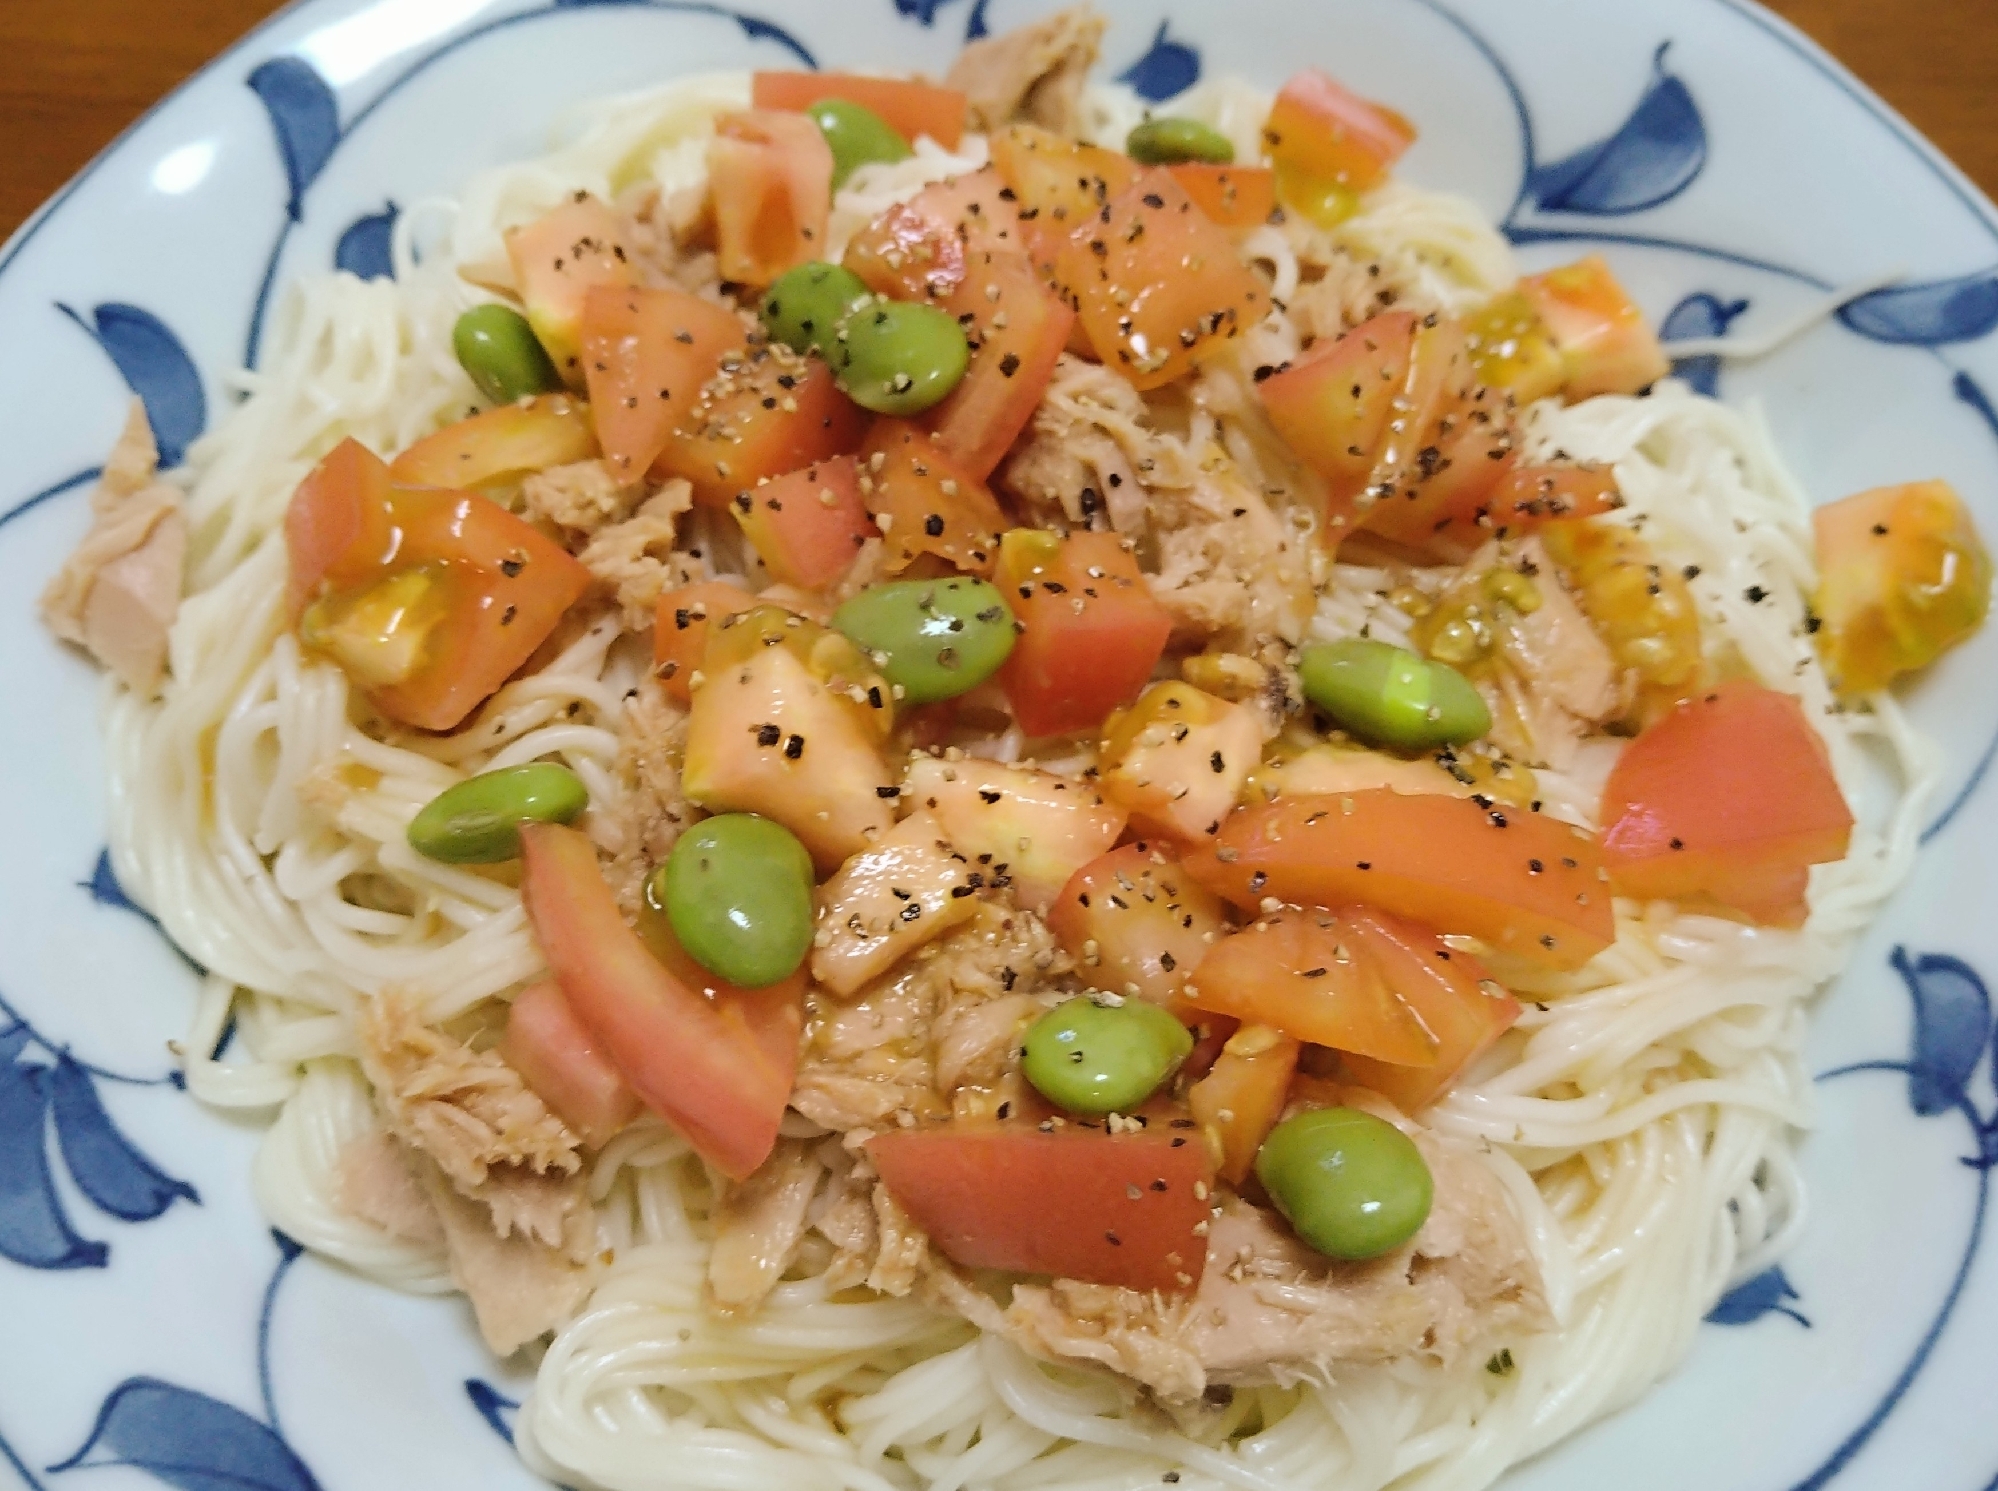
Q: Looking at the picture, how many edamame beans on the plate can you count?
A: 11